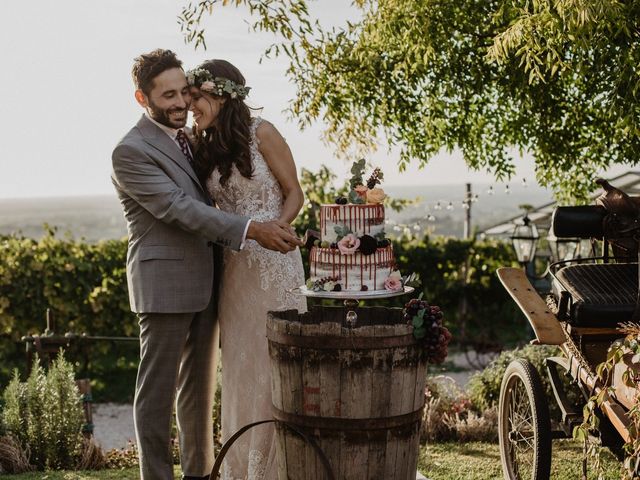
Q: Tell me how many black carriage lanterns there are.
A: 2